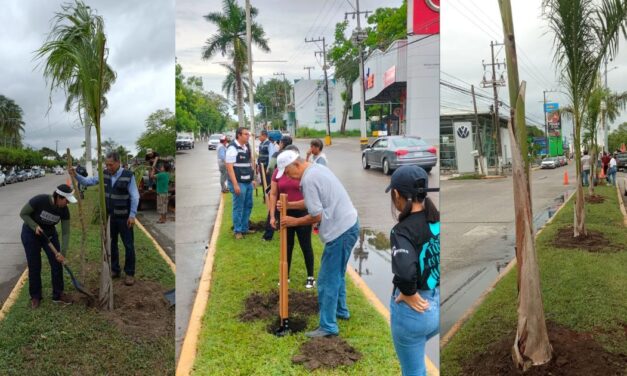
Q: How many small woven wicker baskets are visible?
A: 0